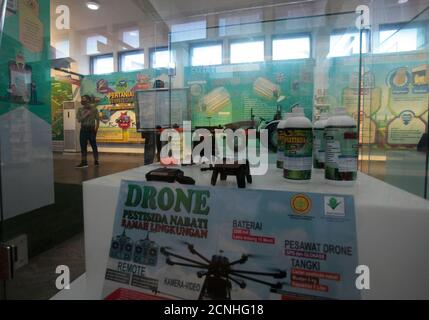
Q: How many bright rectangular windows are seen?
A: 8